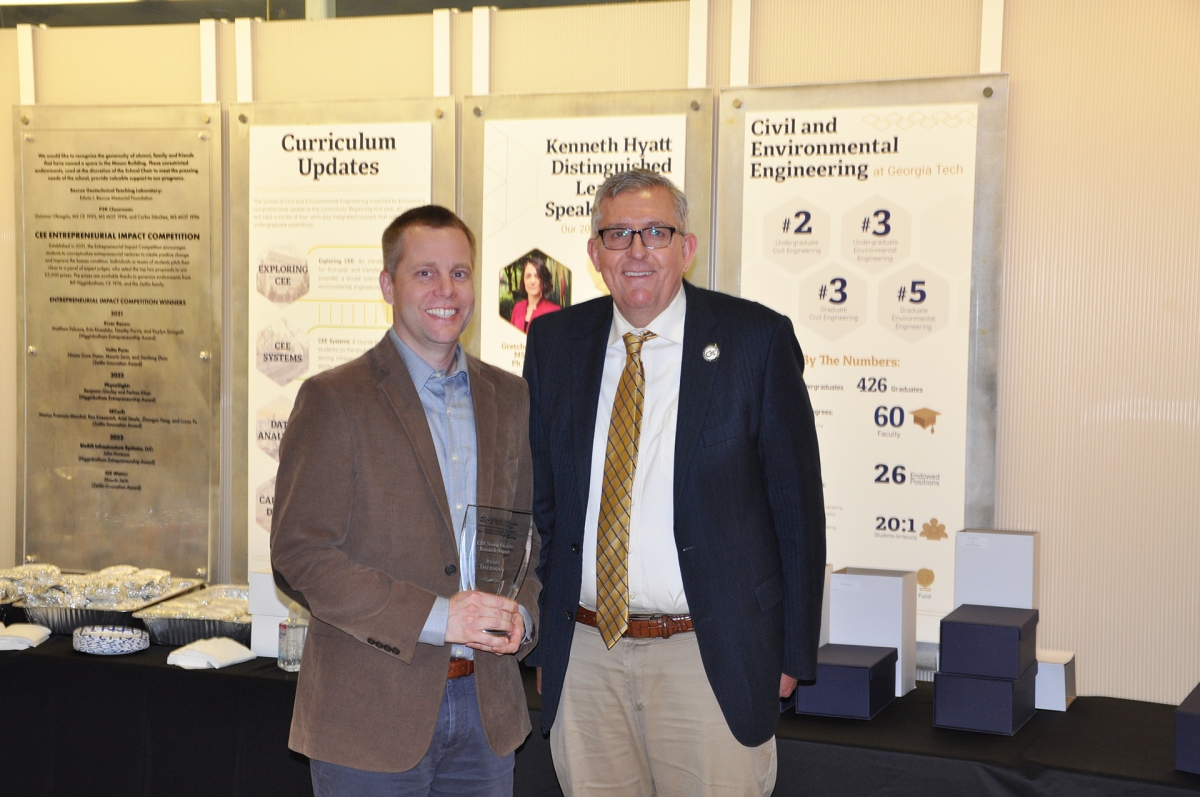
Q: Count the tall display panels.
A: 4